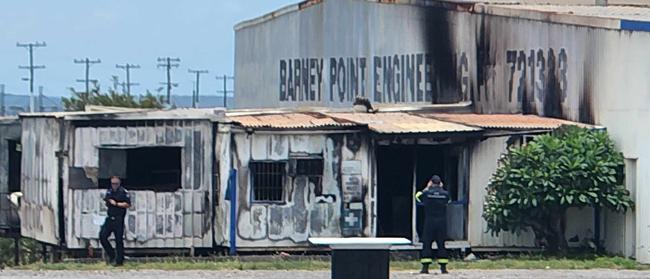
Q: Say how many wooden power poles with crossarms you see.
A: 6